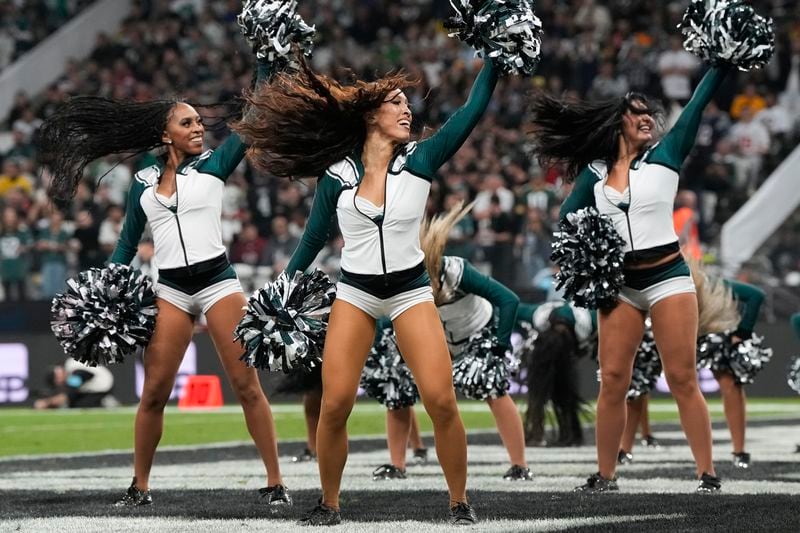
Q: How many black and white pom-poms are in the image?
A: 11